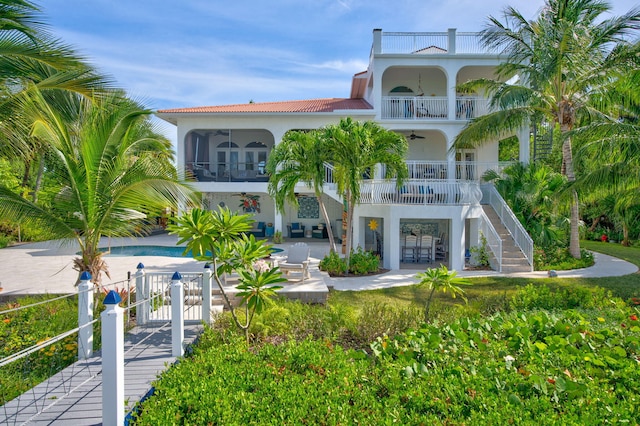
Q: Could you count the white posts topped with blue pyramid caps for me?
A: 5